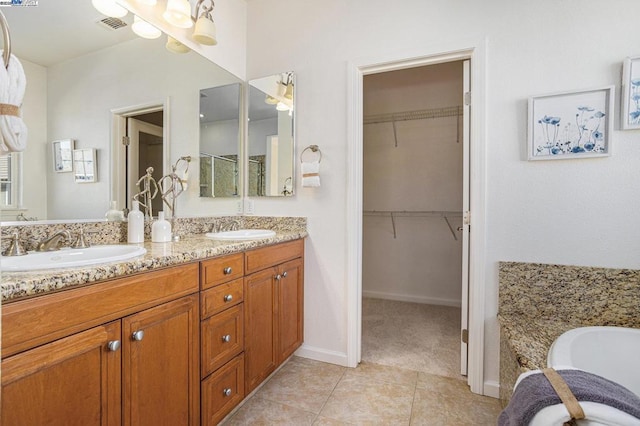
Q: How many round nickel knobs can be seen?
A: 8